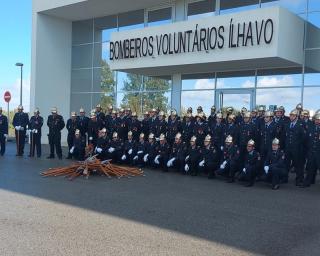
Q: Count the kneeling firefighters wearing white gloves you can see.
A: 13